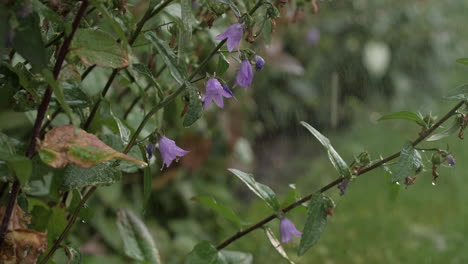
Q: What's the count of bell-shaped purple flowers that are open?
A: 5